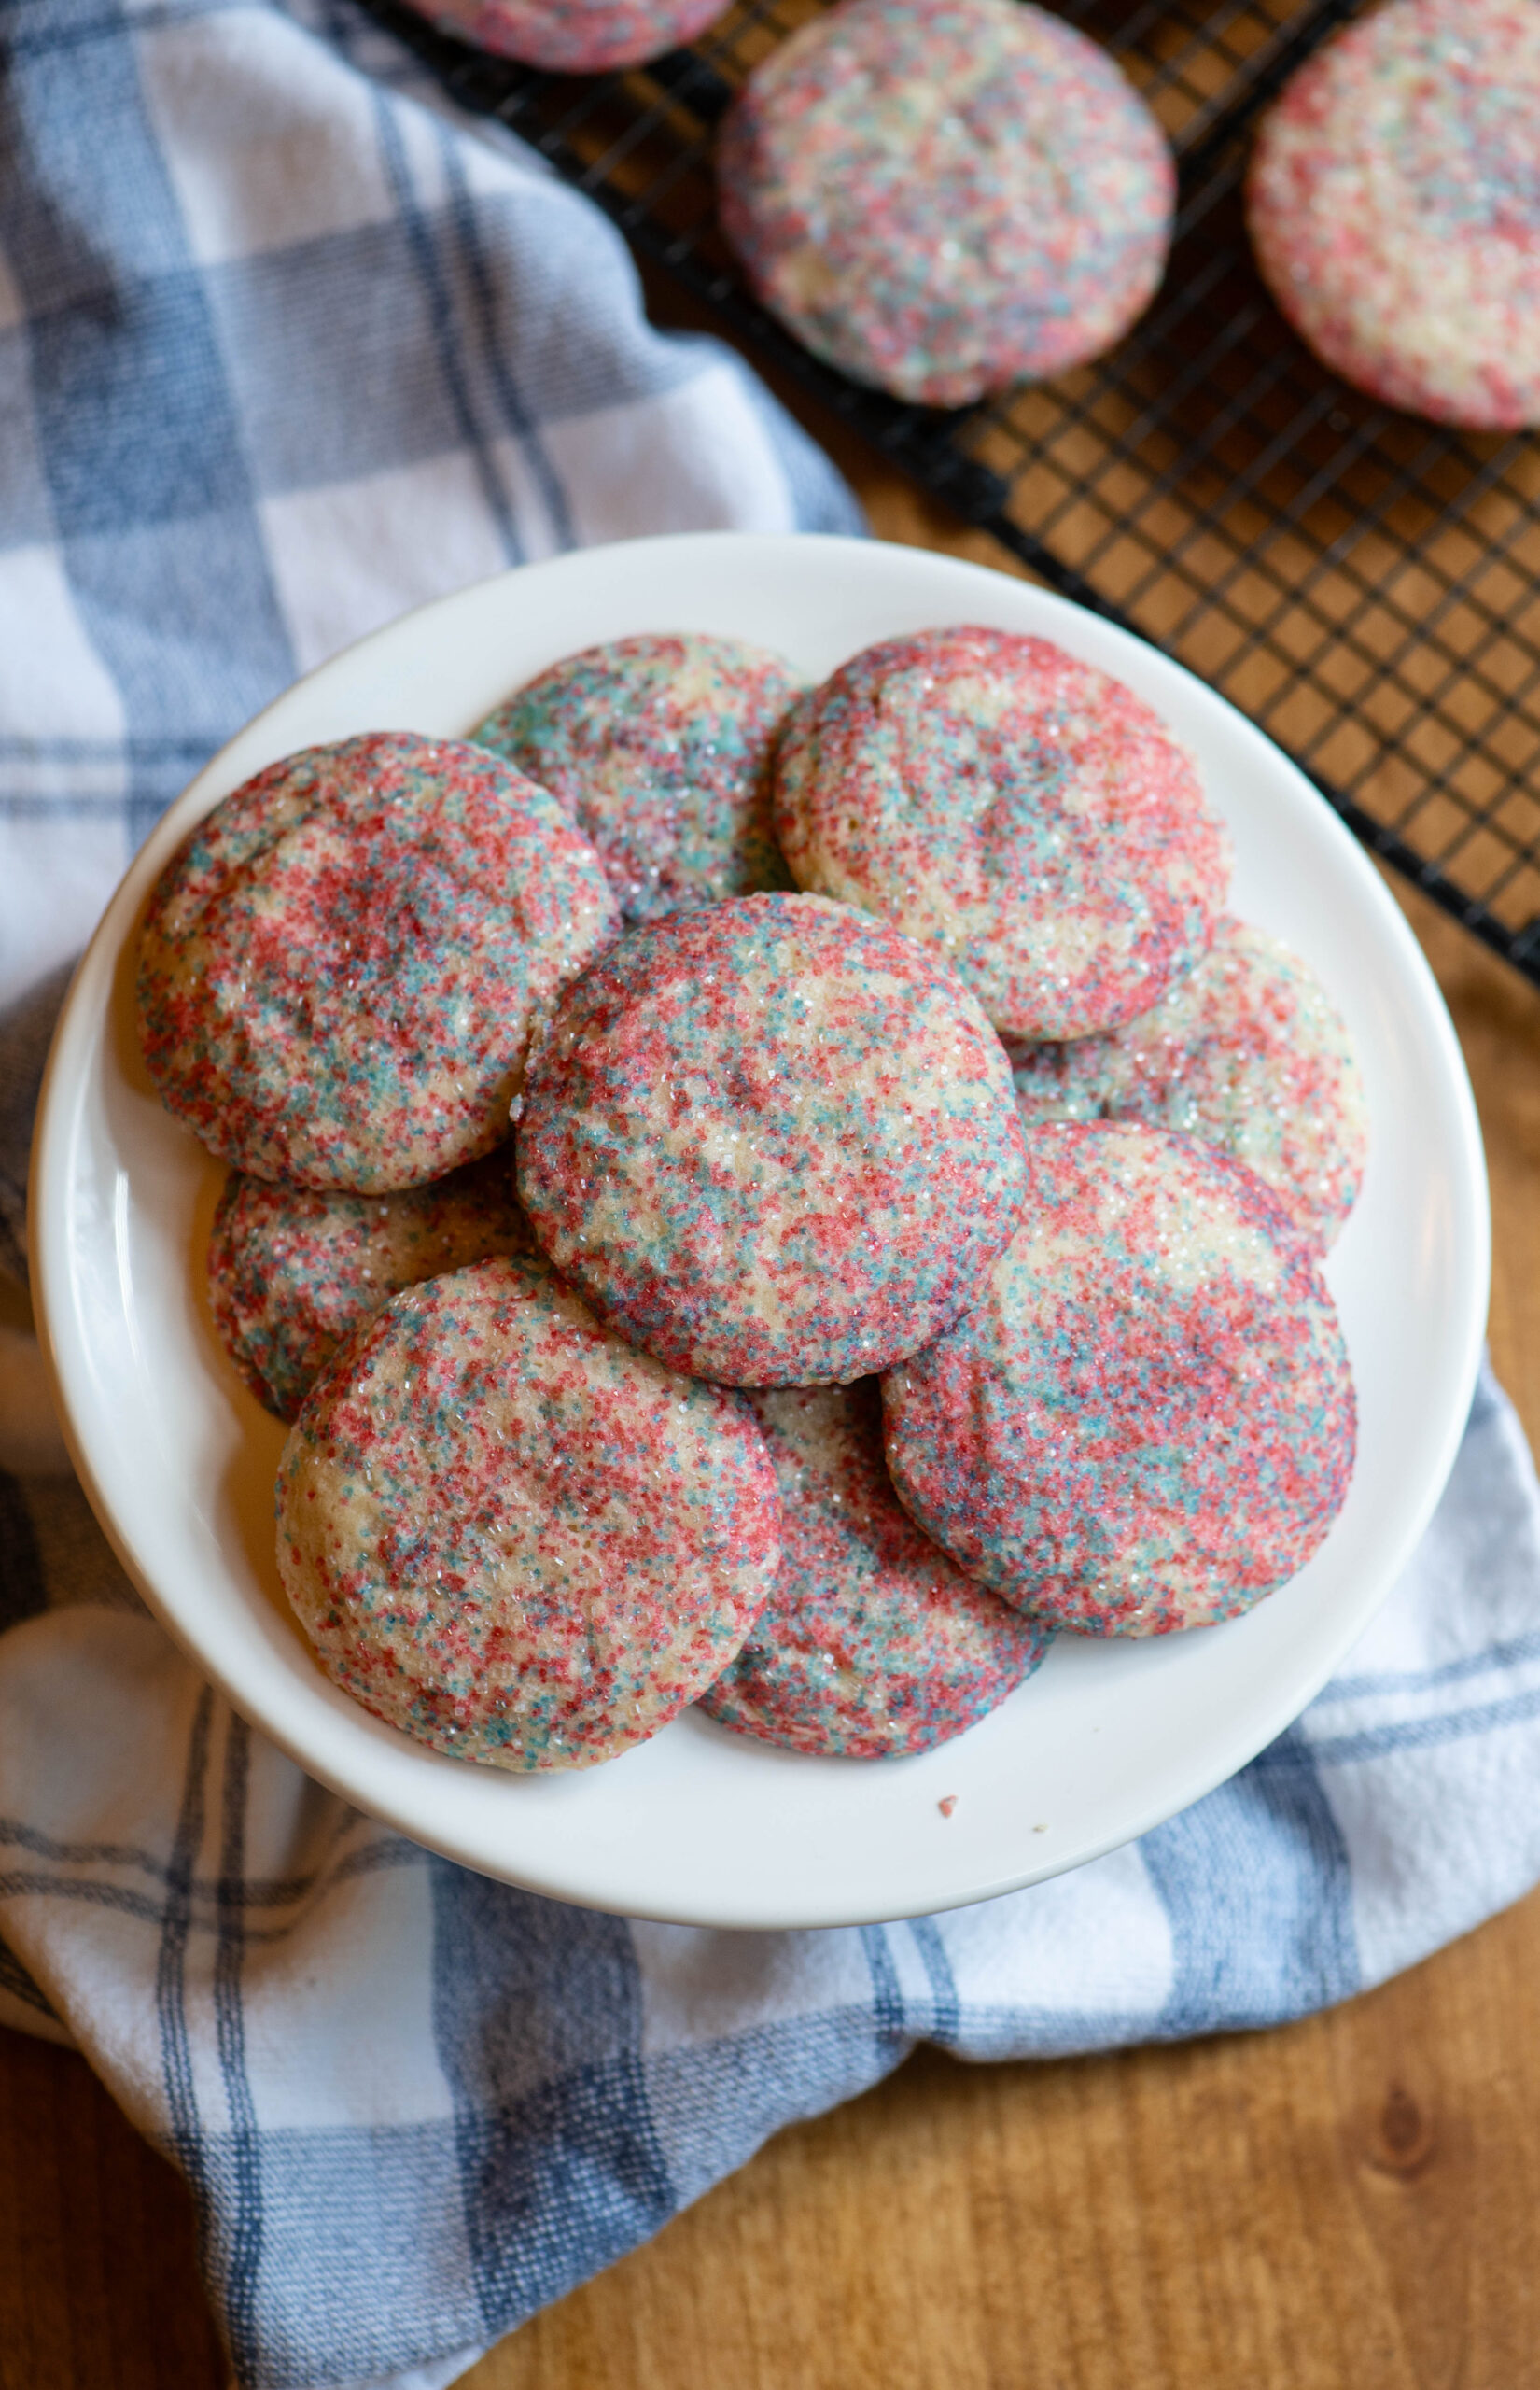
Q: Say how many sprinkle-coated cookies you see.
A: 12